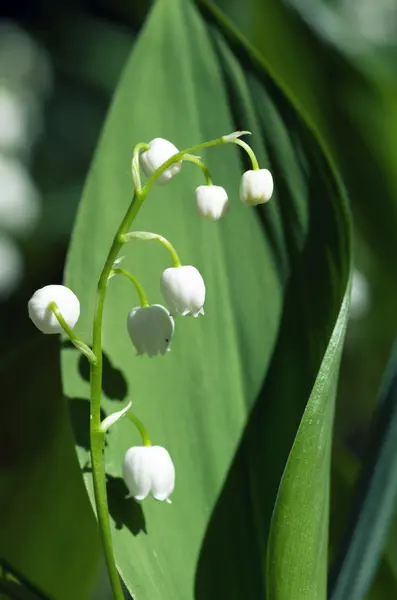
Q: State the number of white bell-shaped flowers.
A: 7